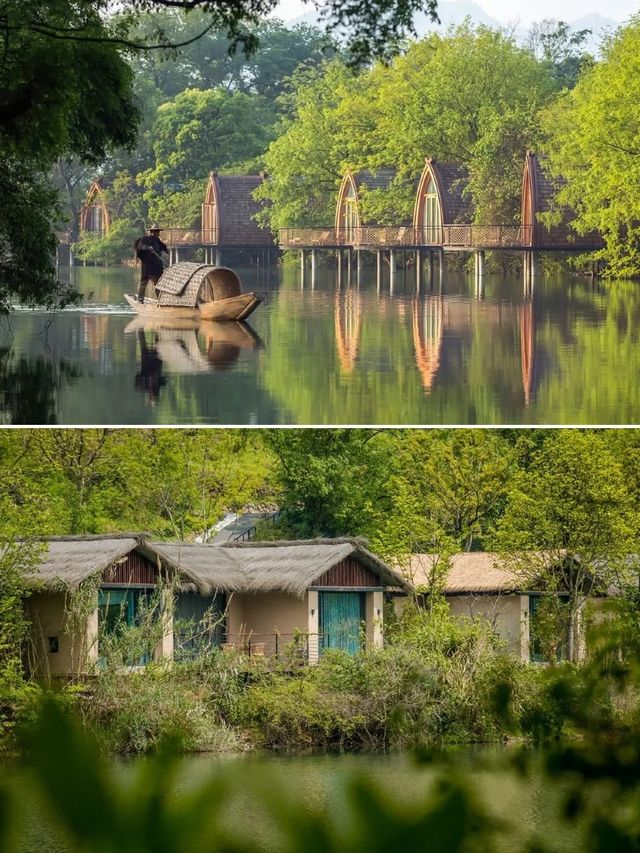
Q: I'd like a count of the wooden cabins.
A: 5